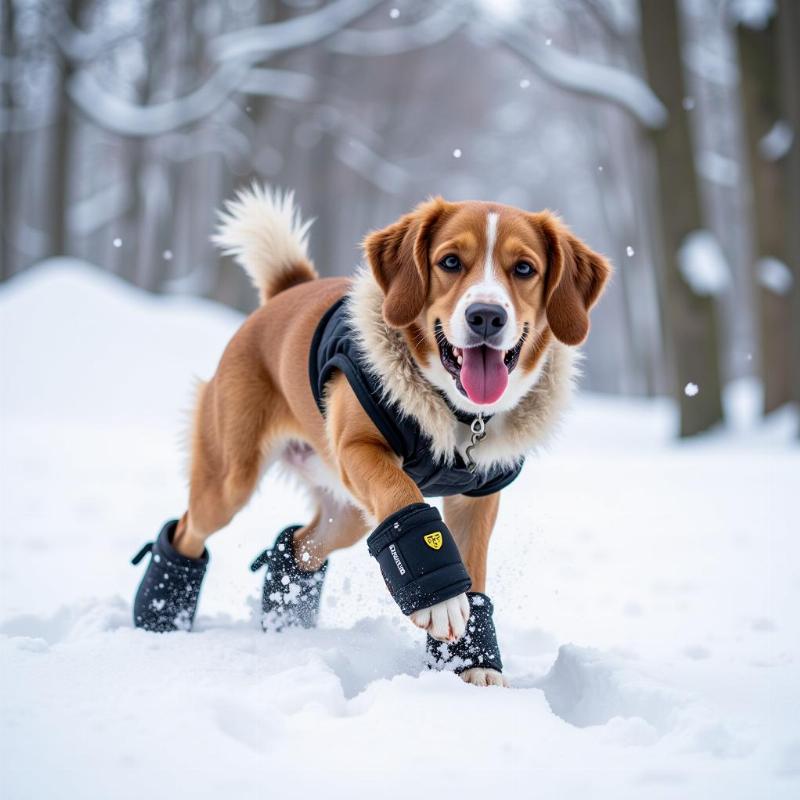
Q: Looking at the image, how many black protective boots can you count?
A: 4